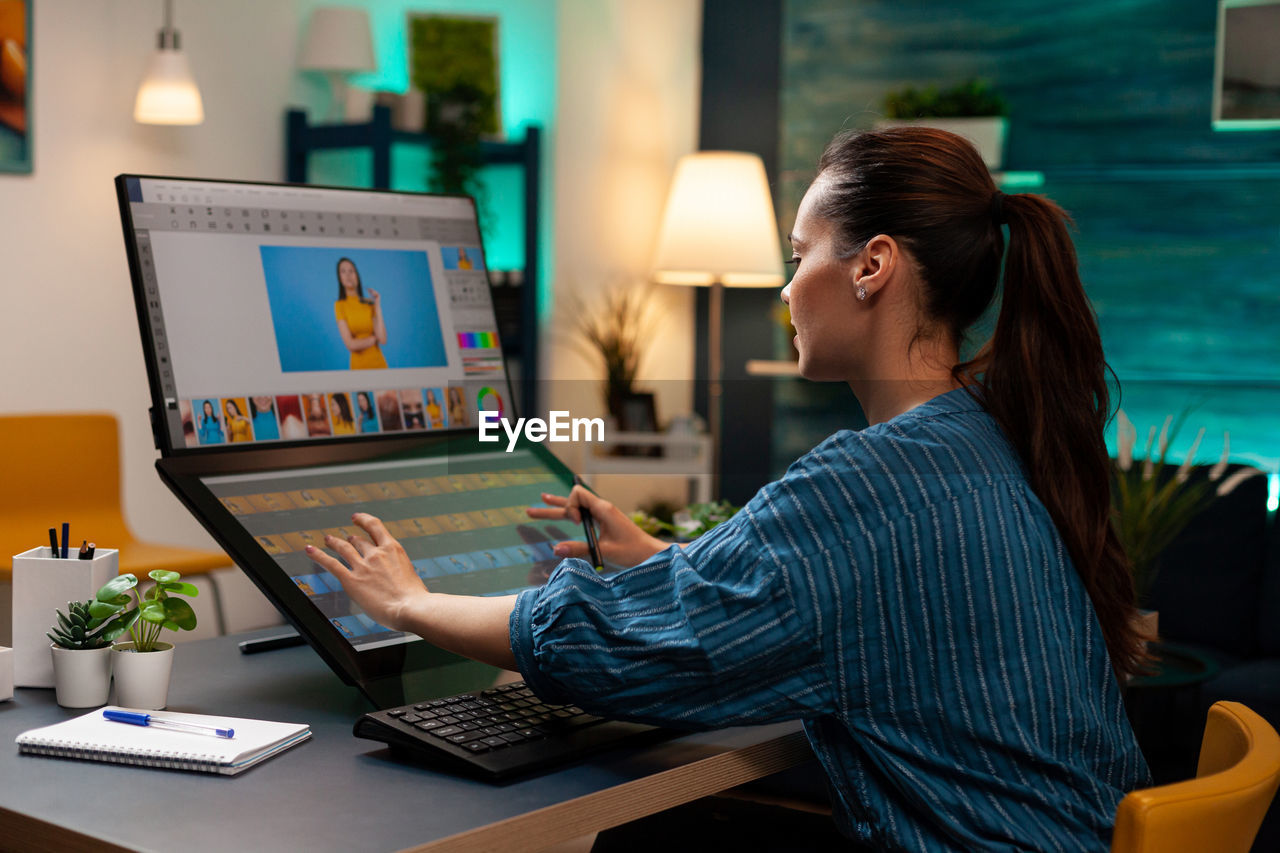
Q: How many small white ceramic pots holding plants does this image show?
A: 2